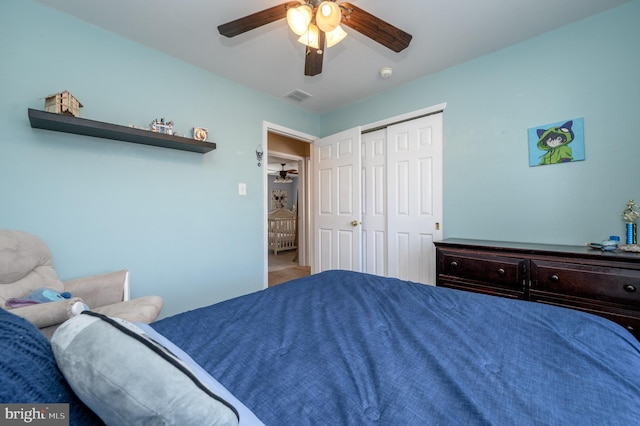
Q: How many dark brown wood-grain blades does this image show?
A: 3